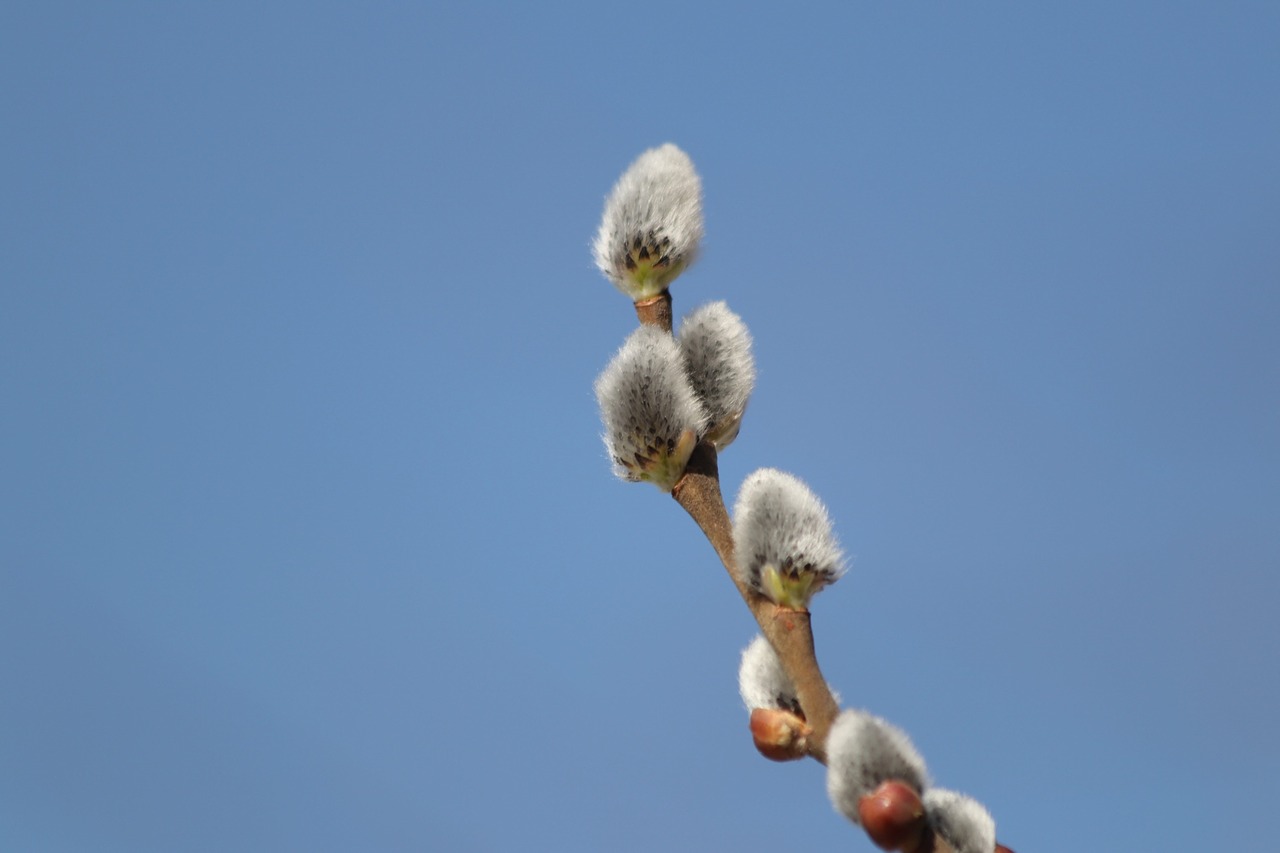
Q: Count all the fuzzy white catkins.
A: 7